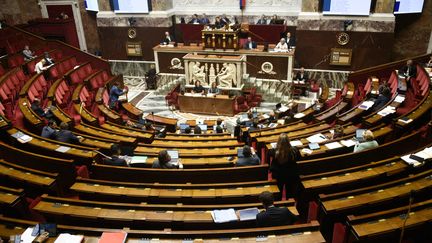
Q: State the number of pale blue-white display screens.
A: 4